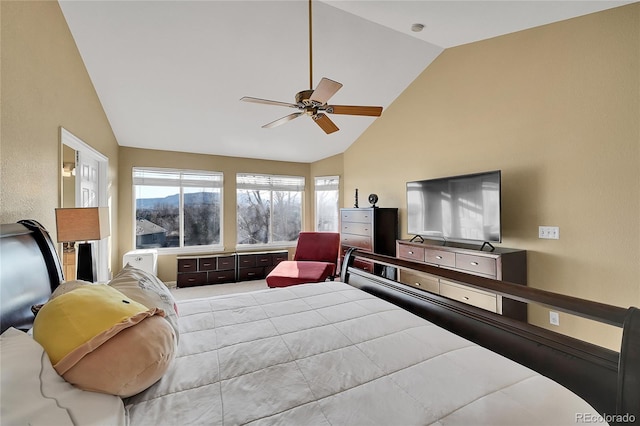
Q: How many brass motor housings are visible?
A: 1